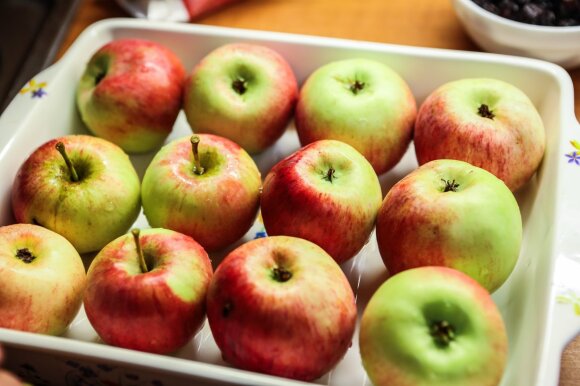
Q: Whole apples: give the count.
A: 12